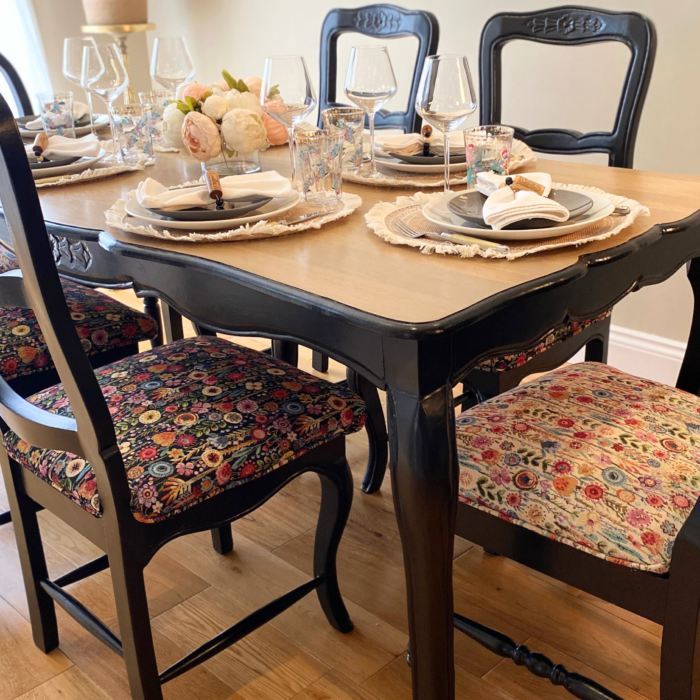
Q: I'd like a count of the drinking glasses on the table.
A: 12